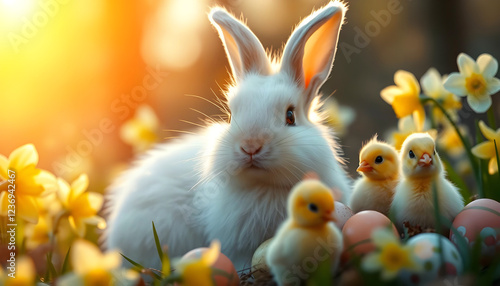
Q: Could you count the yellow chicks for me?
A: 3